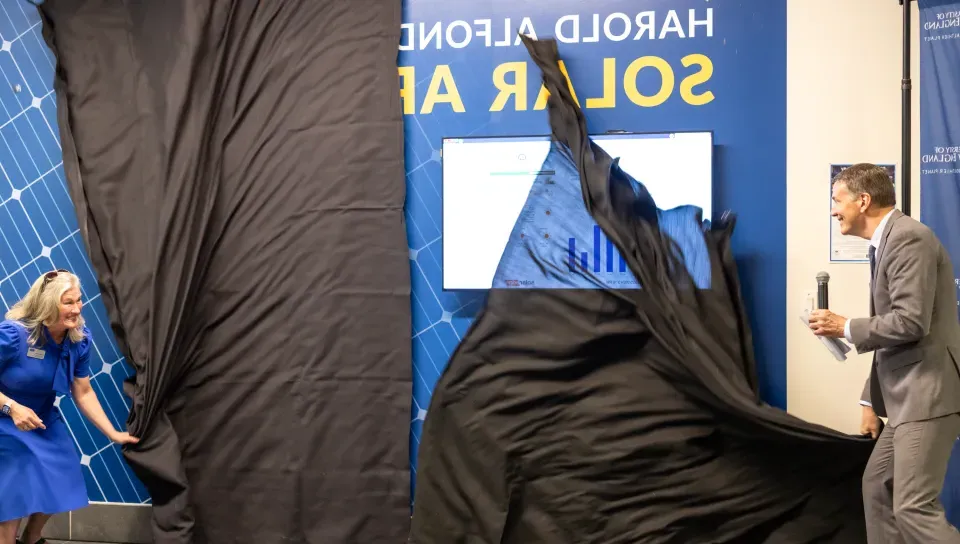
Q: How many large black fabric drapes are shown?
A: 2